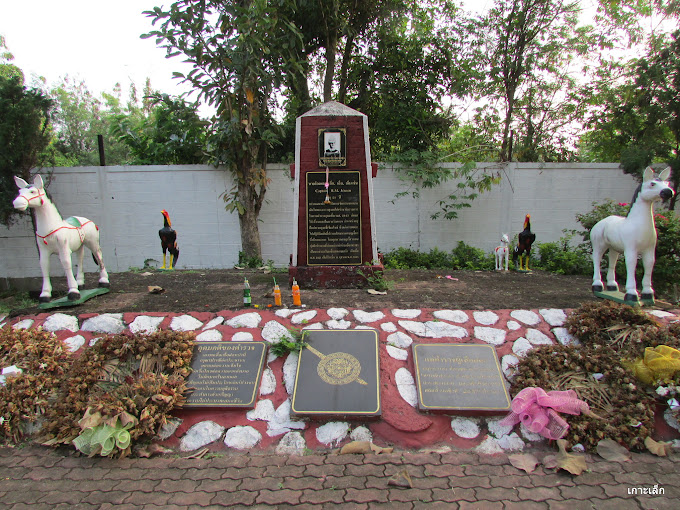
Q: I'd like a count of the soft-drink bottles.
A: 3